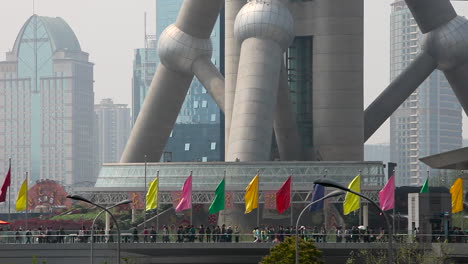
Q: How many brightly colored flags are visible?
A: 12